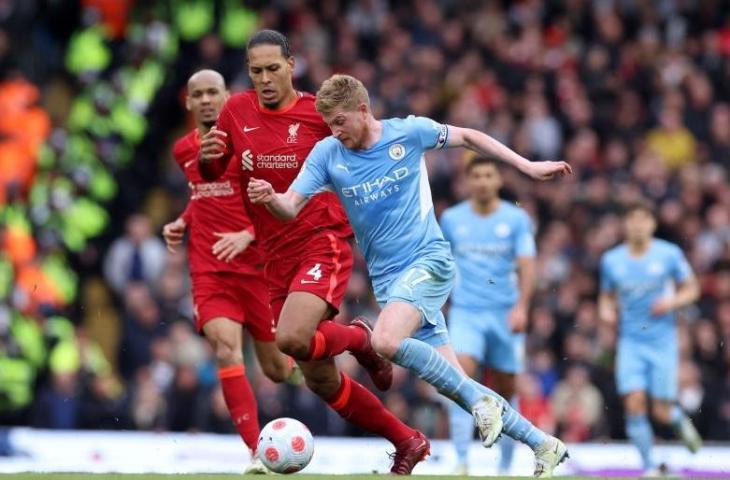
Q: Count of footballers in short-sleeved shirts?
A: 3